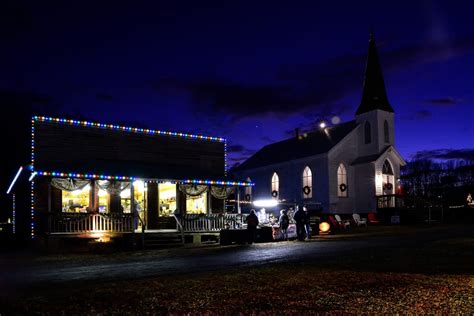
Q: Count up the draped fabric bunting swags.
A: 4